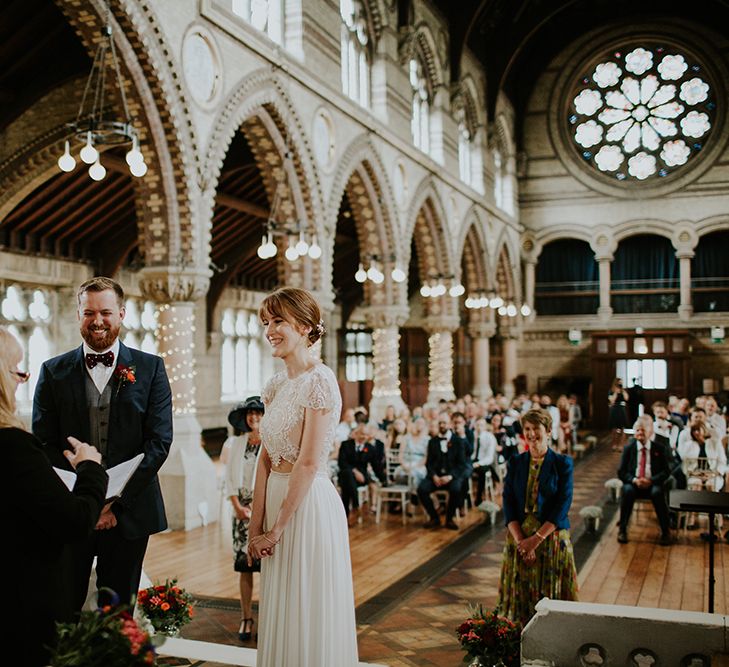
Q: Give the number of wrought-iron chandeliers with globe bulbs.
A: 6